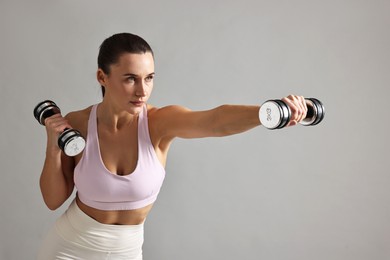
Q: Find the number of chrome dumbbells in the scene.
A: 2